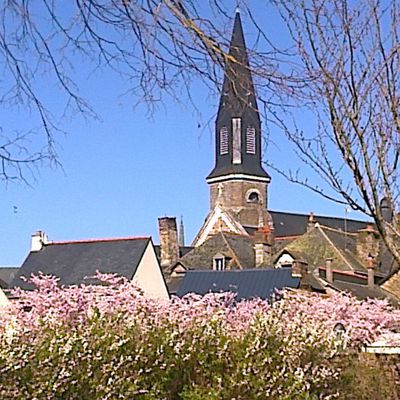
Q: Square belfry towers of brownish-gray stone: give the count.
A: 1